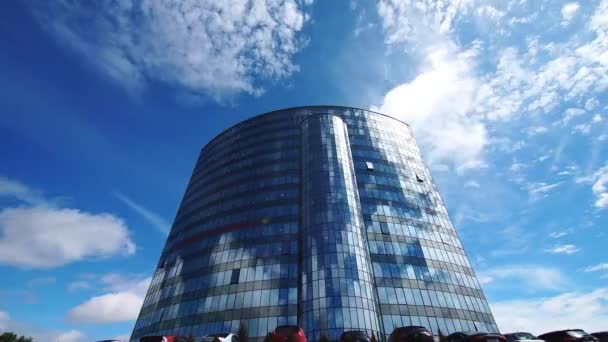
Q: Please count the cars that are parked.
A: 11